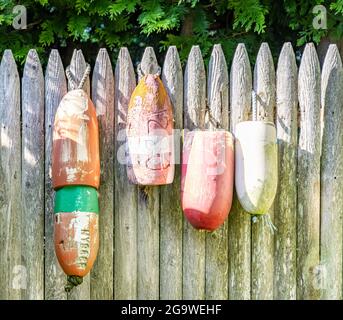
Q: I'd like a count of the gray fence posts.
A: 15